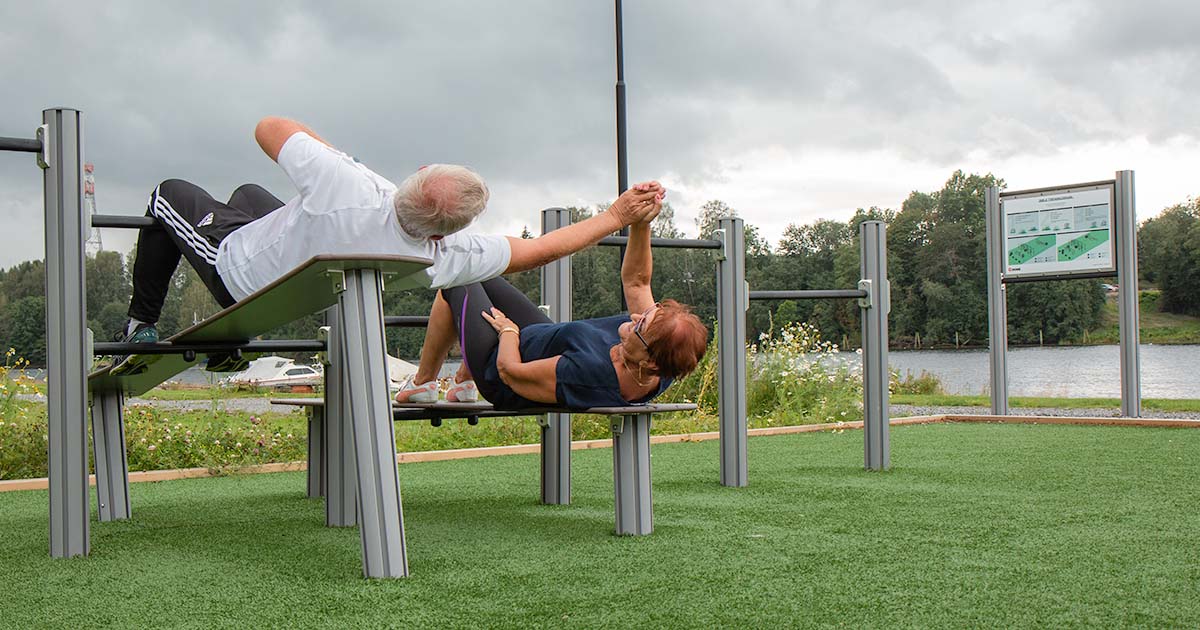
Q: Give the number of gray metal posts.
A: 11